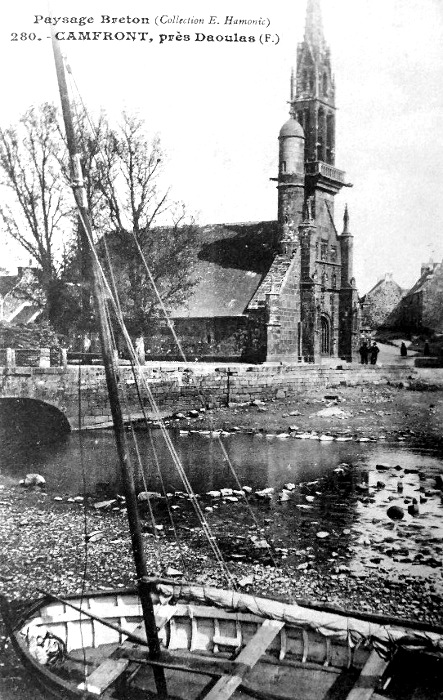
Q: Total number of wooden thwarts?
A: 3